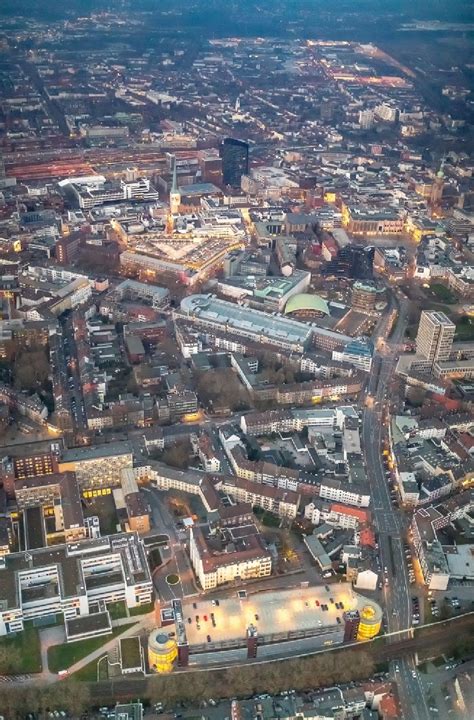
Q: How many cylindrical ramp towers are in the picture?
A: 2